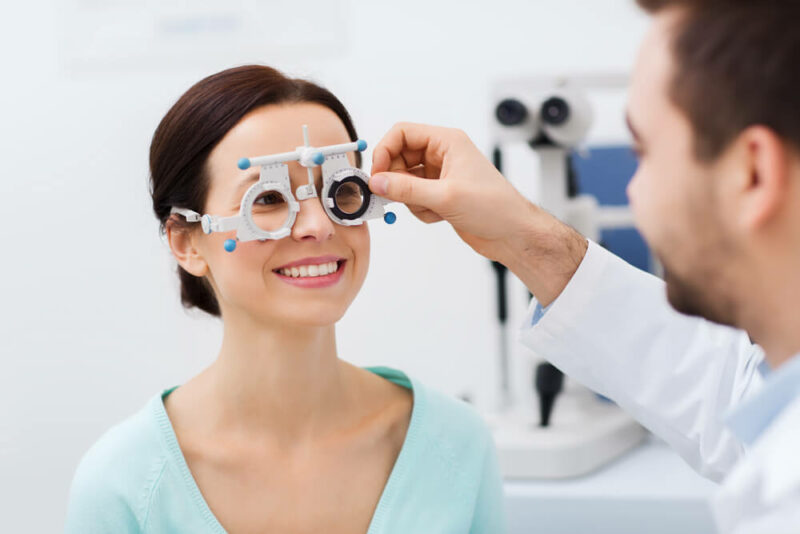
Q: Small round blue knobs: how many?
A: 5